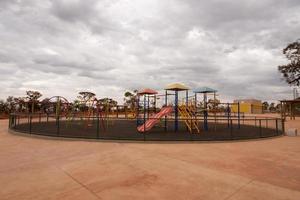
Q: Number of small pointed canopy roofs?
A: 3